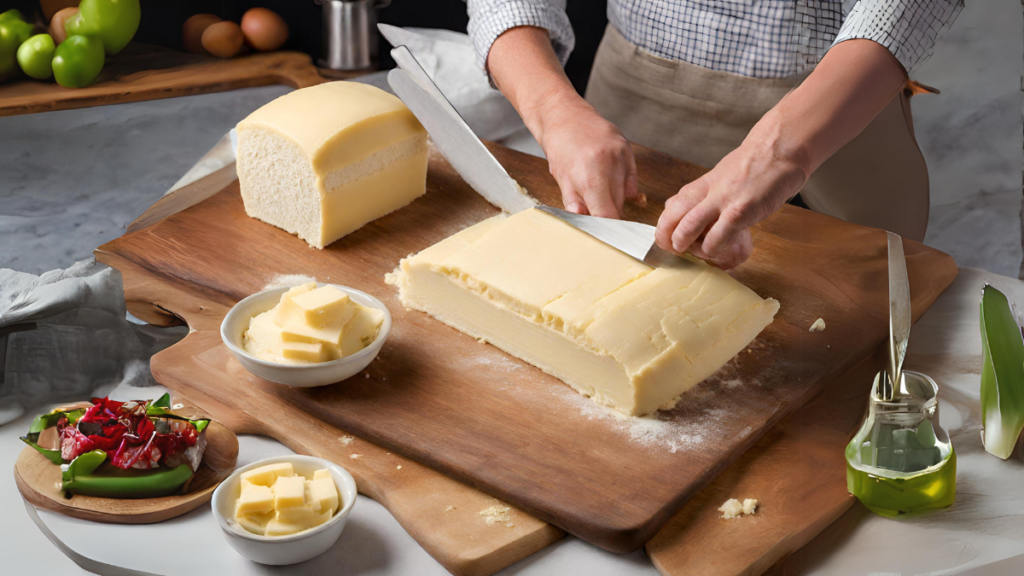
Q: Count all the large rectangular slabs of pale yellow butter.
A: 1